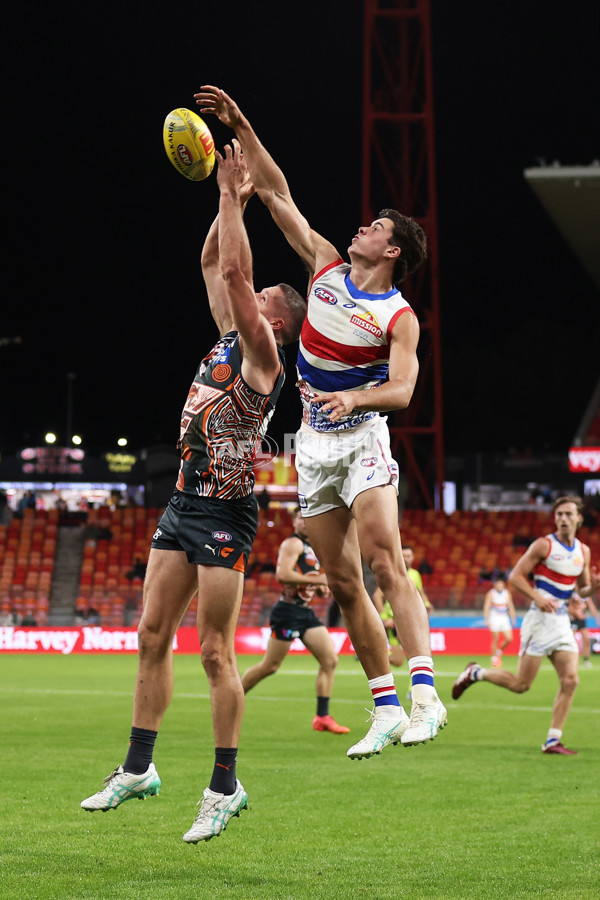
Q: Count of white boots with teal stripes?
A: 4